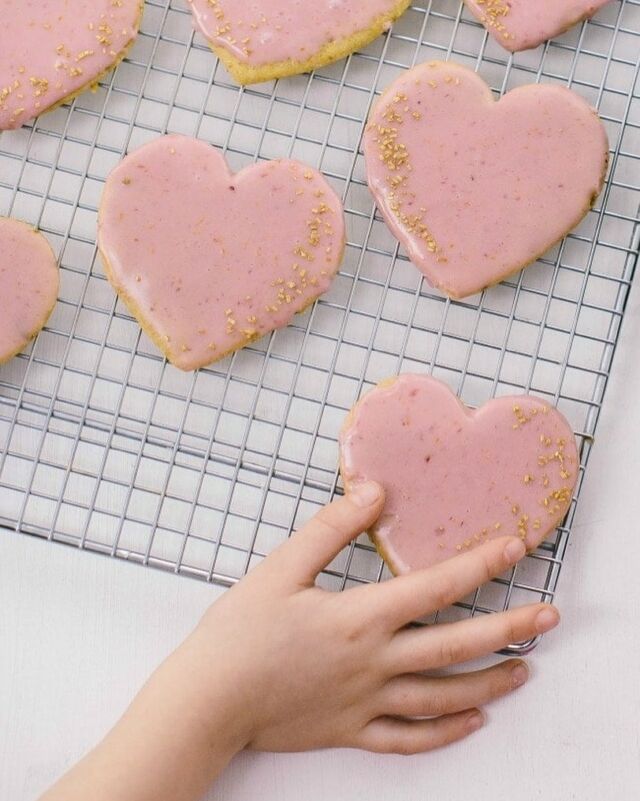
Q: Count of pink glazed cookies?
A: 7